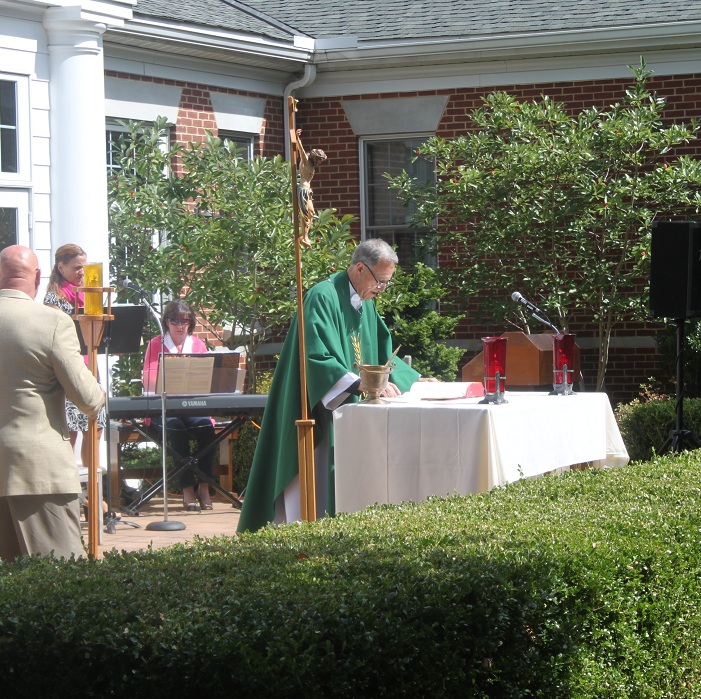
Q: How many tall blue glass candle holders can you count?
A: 0